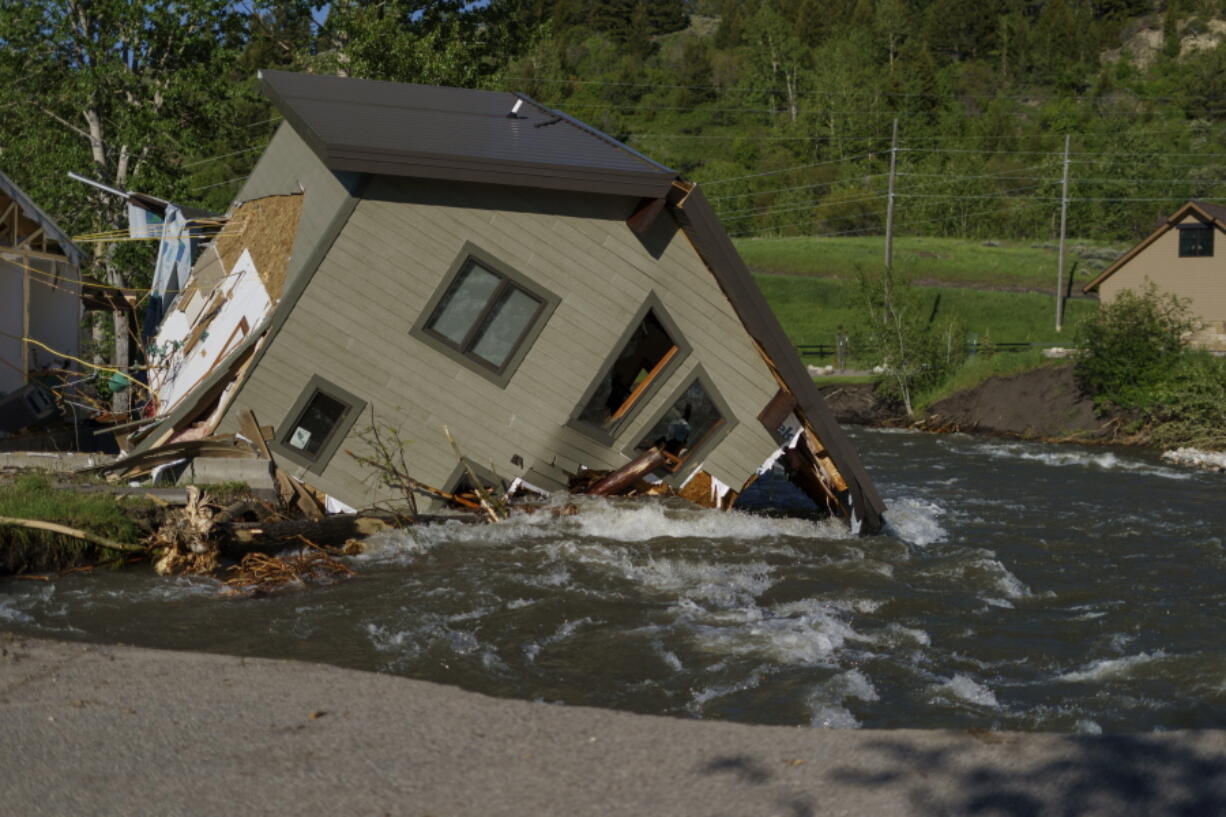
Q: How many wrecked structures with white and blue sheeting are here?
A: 1